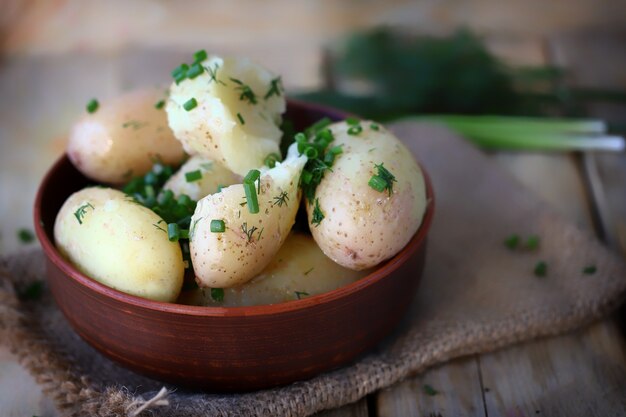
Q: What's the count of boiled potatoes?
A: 7